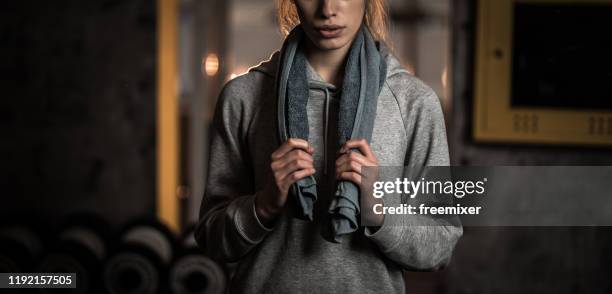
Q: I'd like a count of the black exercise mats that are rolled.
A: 4